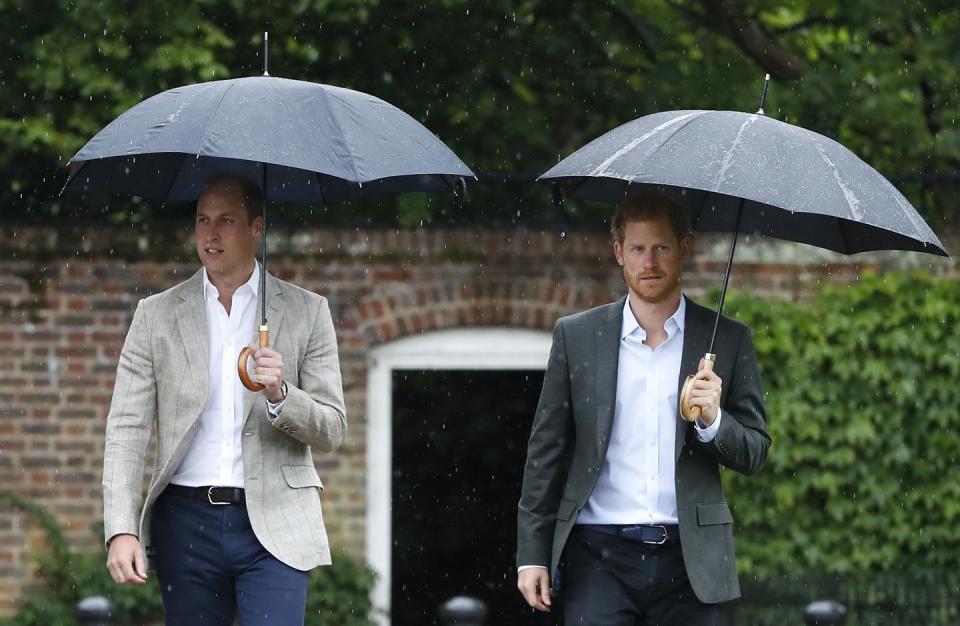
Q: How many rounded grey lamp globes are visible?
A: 3